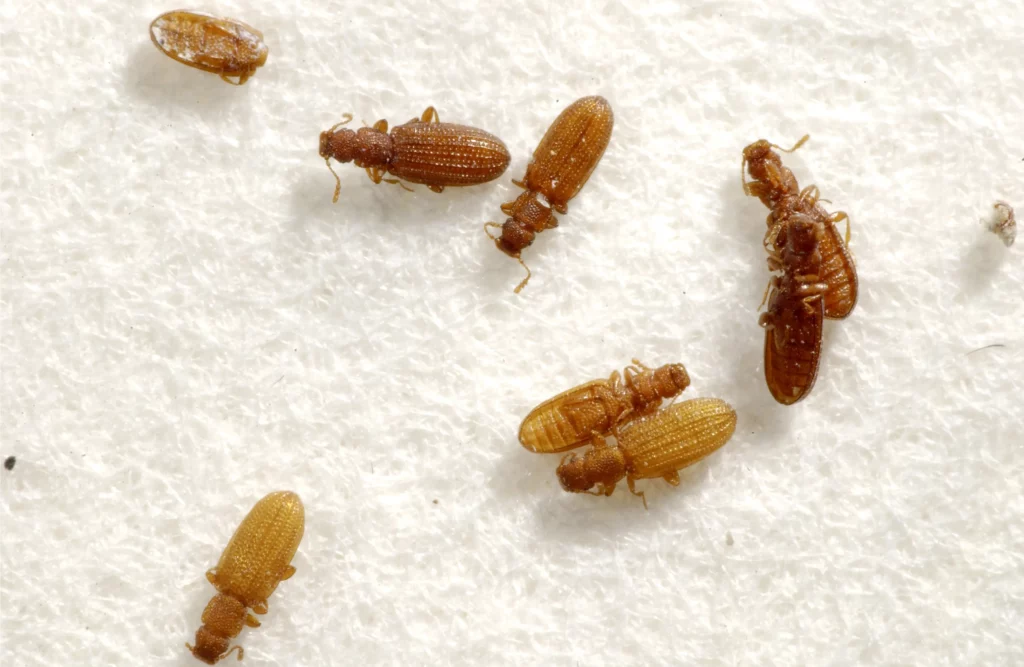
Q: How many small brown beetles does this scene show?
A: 8